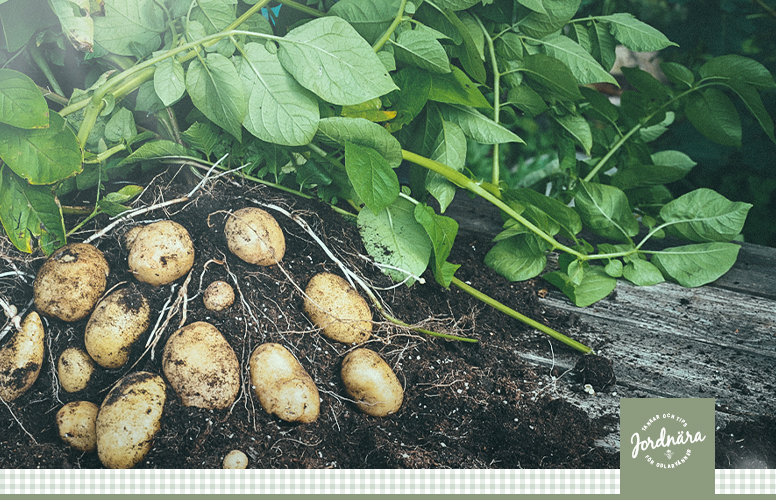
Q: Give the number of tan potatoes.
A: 14